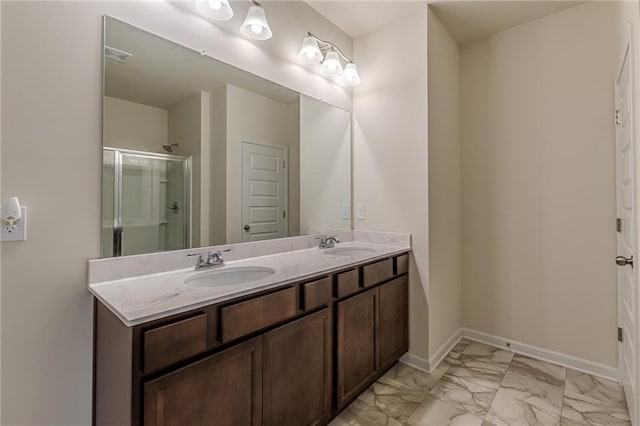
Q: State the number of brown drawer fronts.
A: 6